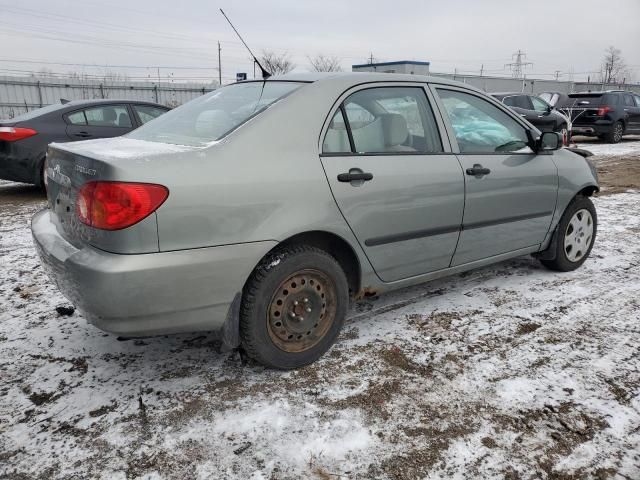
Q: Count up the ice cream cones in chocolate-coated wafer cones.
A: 0